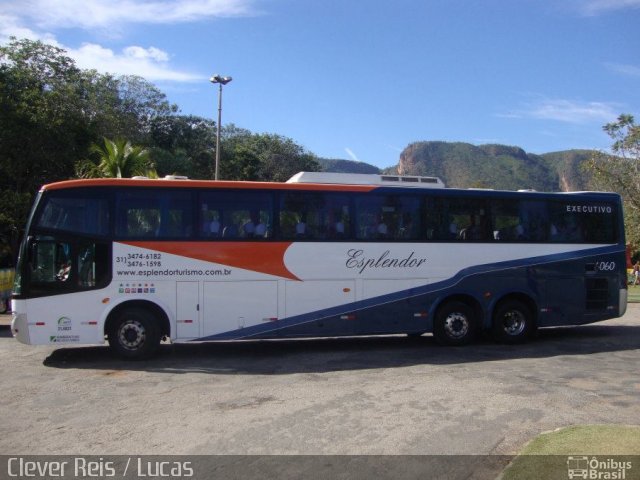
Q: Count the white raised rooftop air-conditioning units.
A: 1